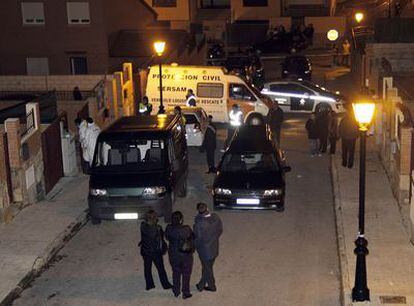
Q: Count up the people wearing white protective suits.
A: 2